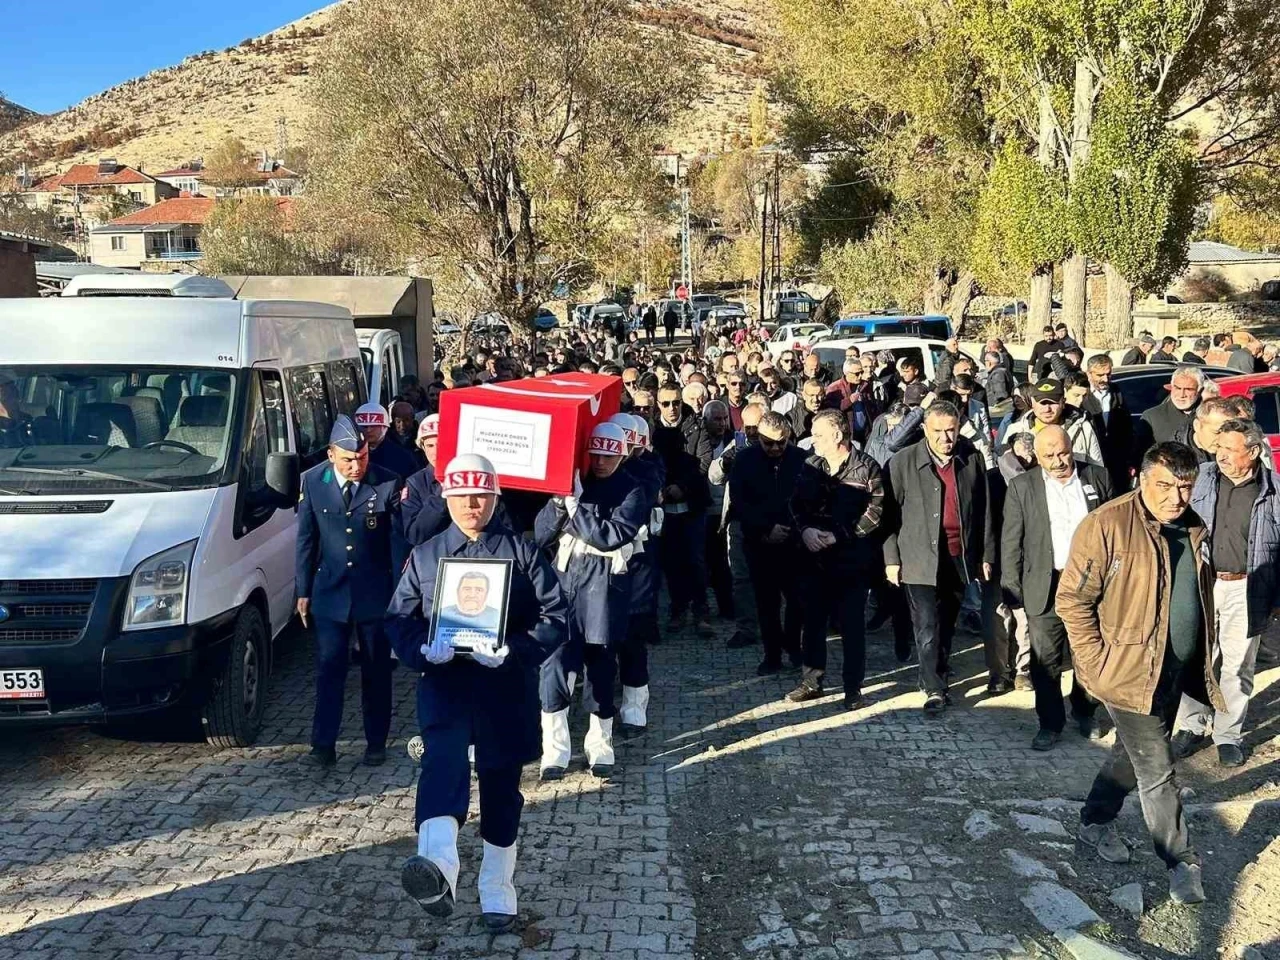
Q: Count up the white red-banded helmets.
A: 6